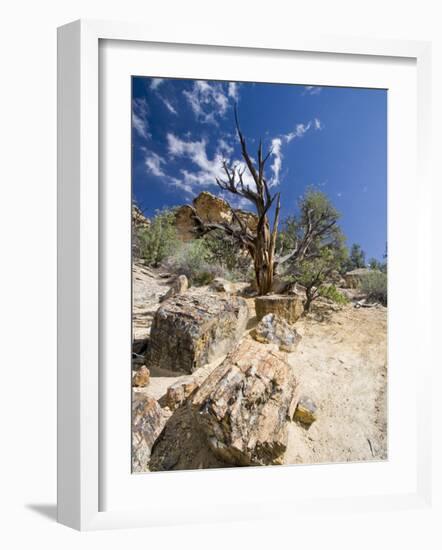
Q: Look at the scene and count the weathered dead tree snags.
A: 1